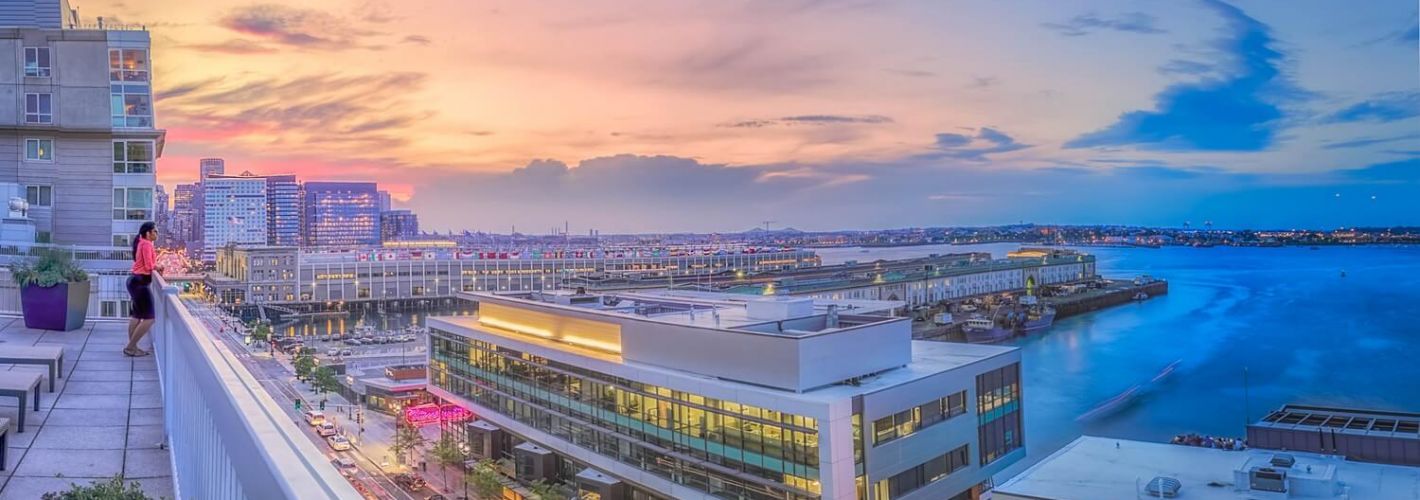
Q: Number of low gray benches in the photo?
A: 3